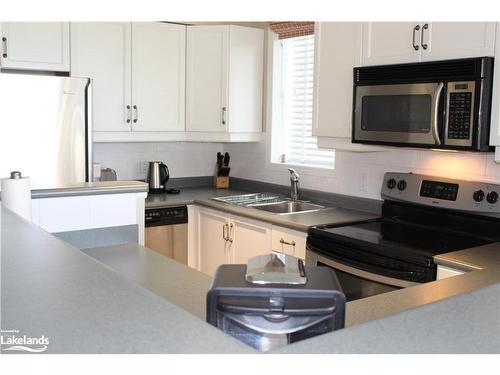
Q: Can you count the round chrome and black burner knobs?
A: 4